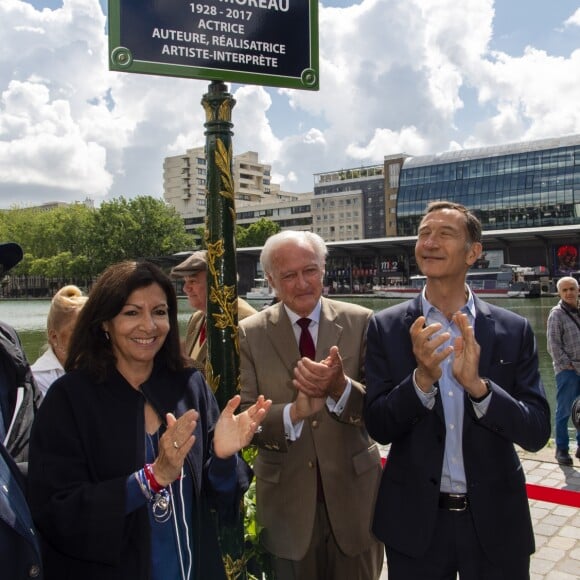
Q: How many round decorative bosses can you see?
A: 2